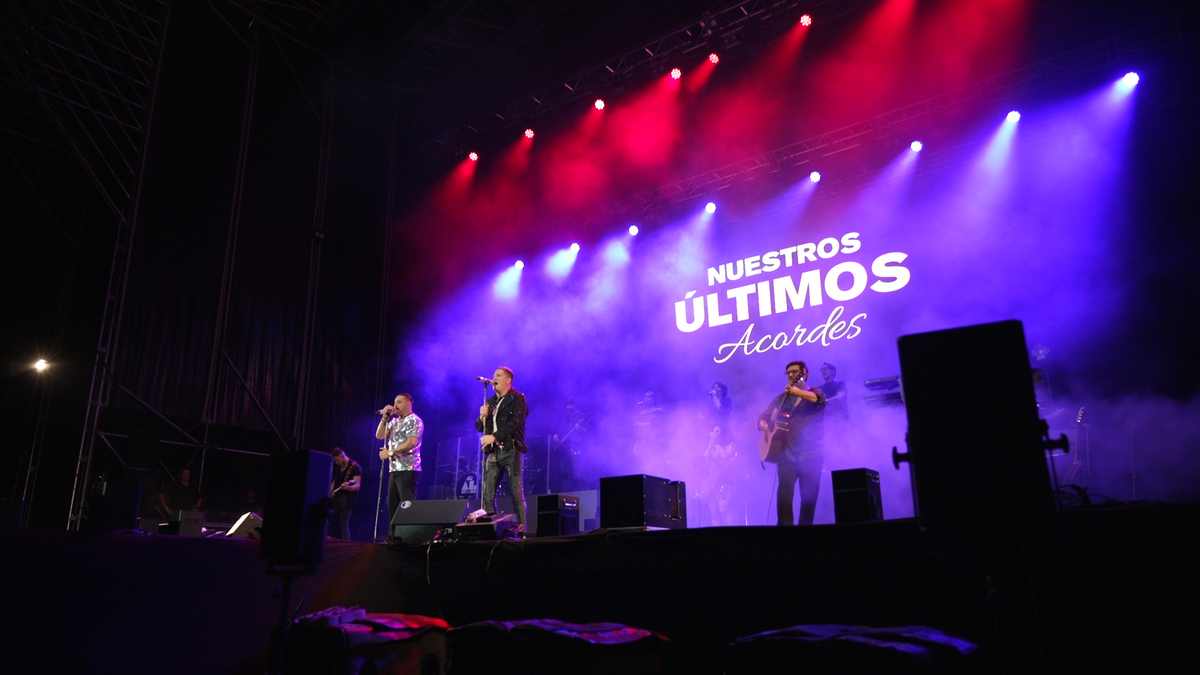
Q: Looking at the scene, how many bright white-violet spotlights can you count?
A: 8